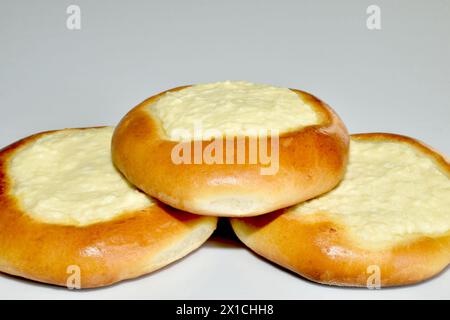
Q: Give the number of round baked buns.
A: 3